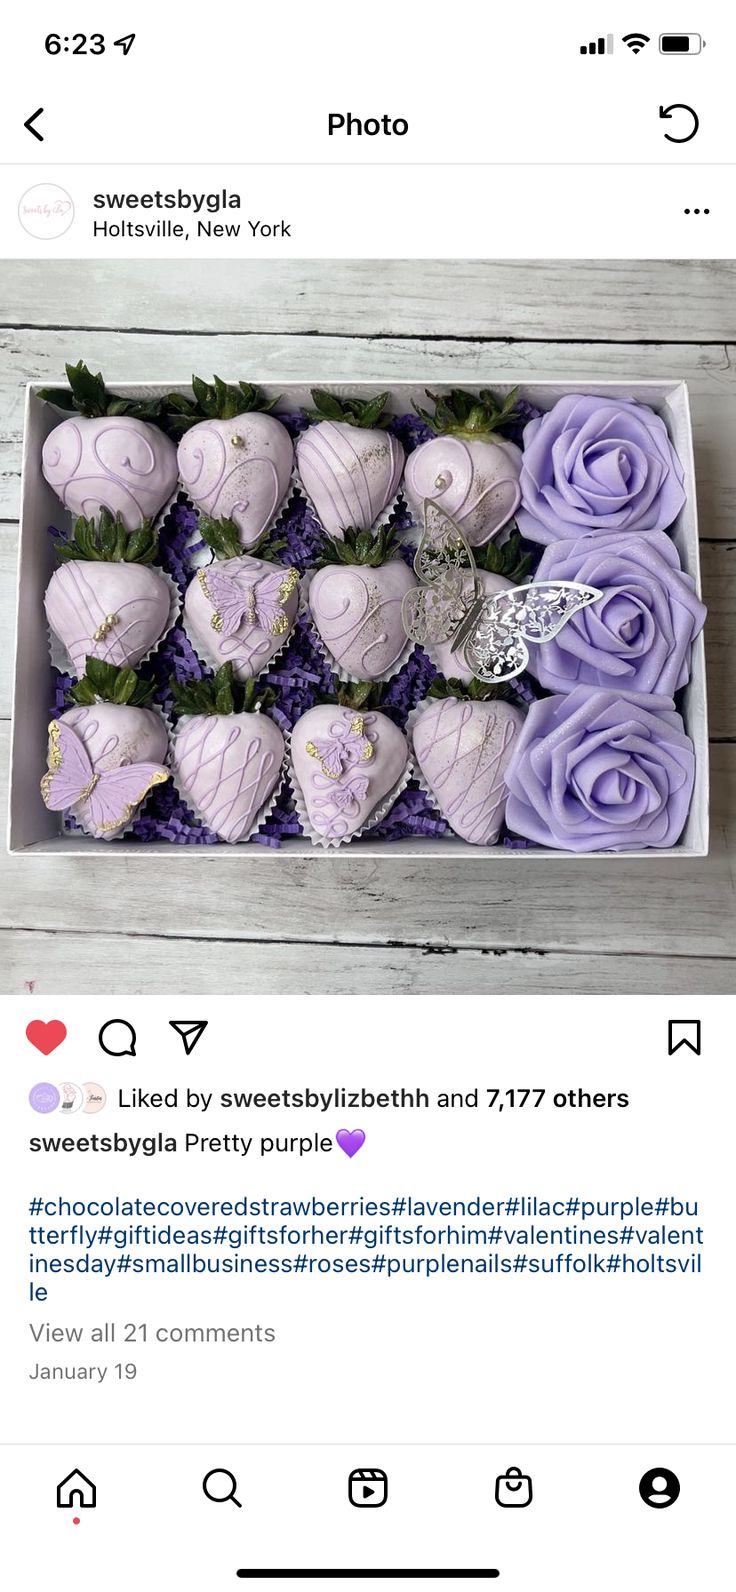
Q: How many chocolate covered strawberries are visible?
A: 12